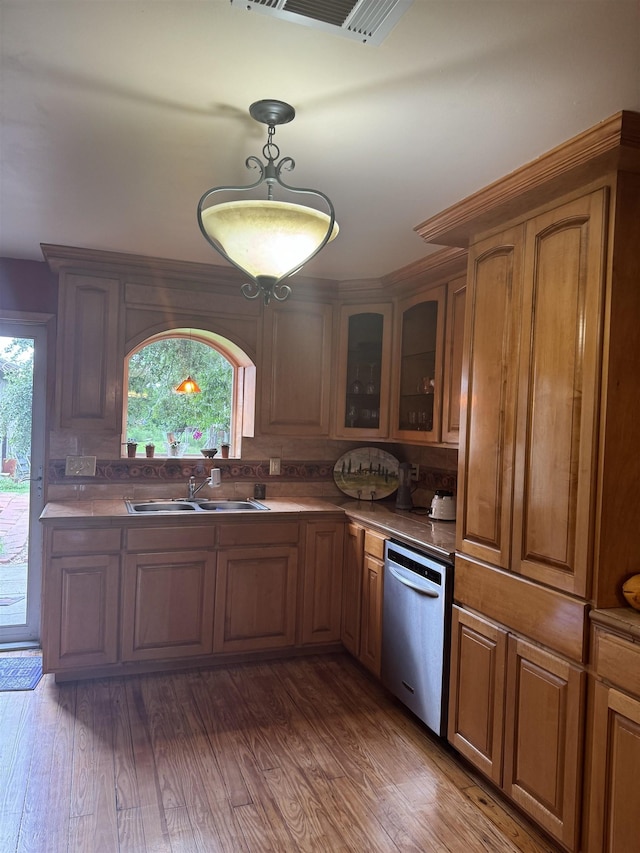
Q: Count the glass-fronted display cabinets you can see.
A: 2